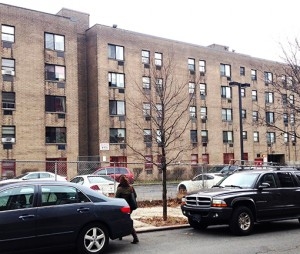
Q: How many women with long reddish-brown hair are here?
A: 1